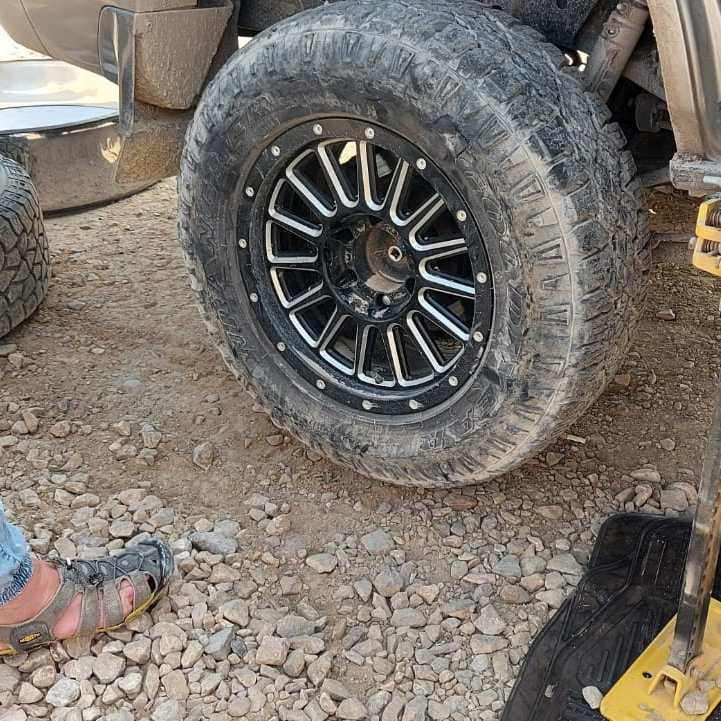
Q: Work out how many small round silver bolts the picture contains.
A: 15